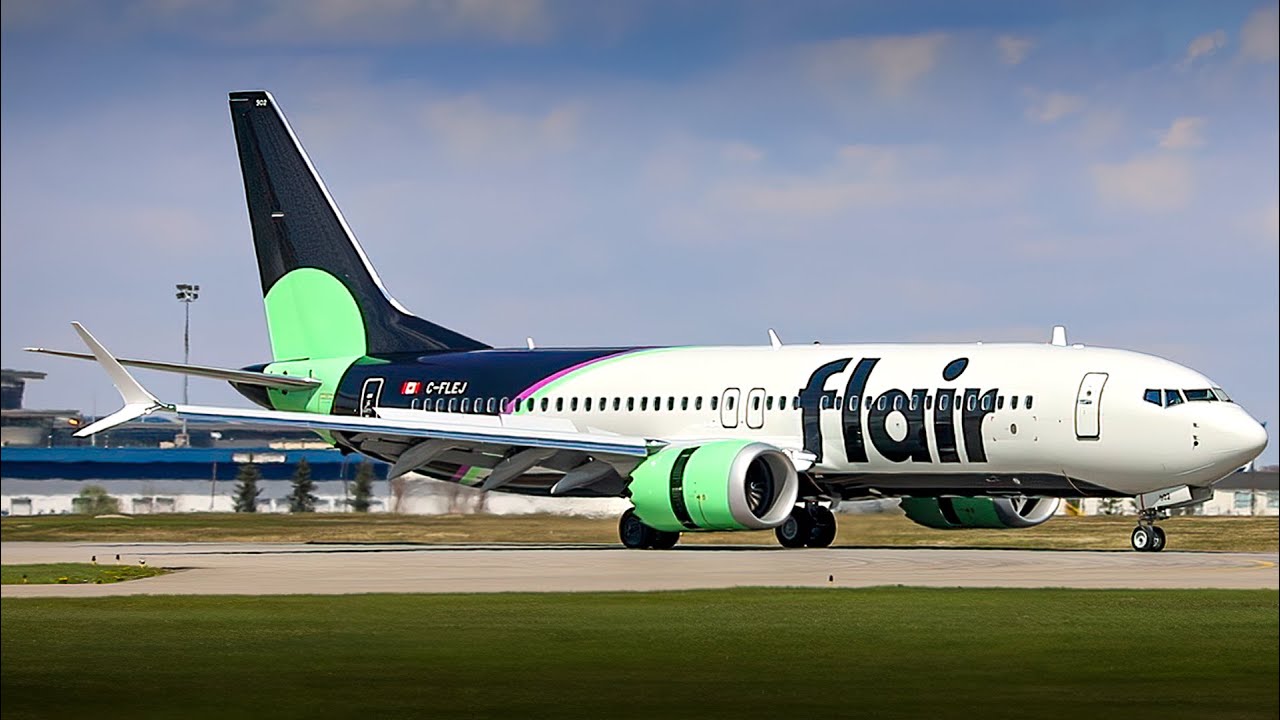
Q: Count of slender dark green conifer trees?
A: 3